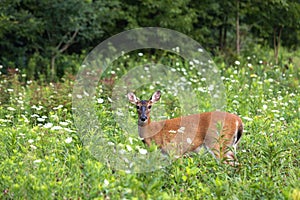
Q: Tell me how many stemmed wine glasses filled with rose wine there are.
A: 0